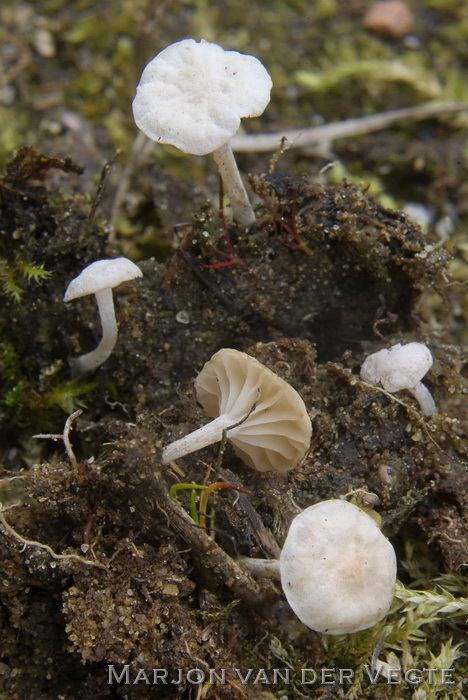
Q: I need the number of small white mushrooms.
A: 5